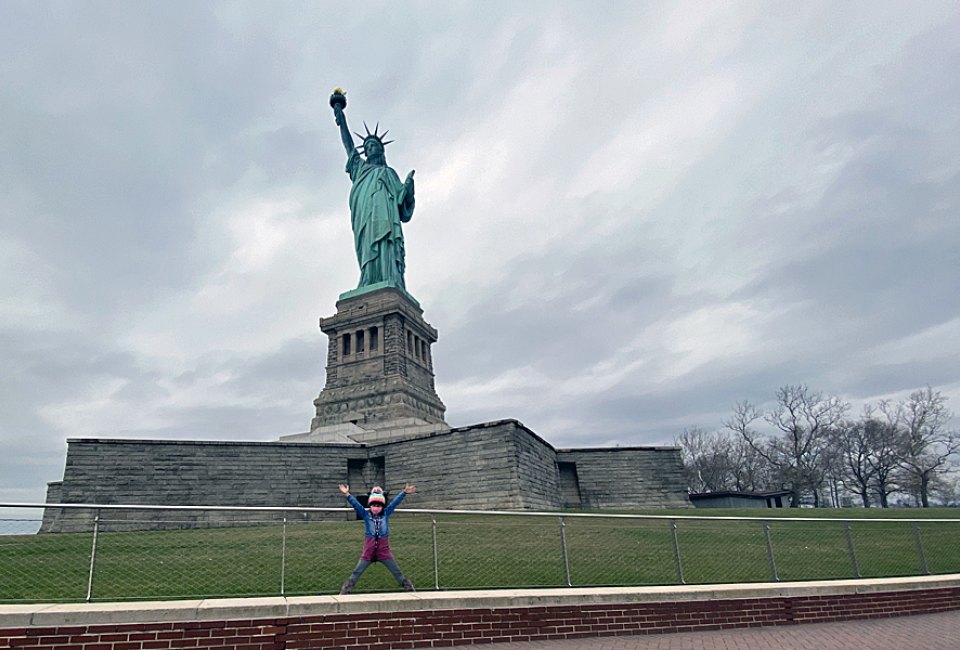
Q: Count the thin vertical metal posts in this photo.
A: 8